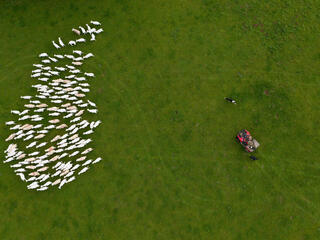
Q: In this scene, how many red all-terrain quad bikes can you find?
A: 1